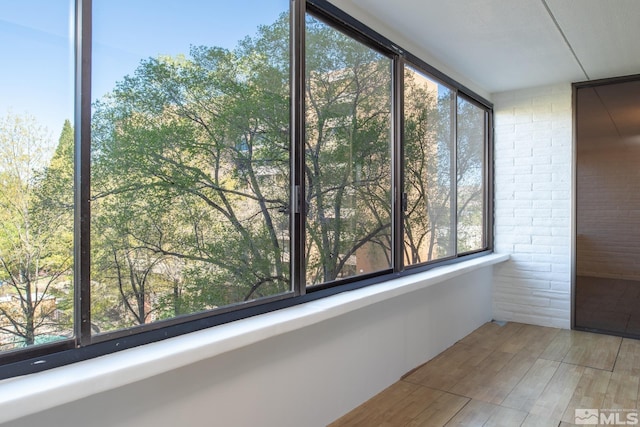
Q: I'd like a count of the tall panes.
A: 5